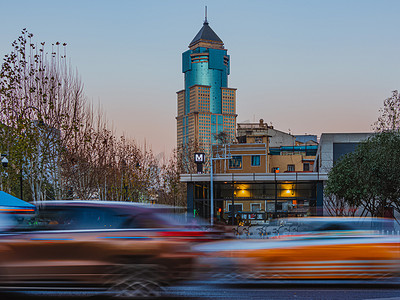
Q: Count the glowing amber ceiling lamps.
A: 2